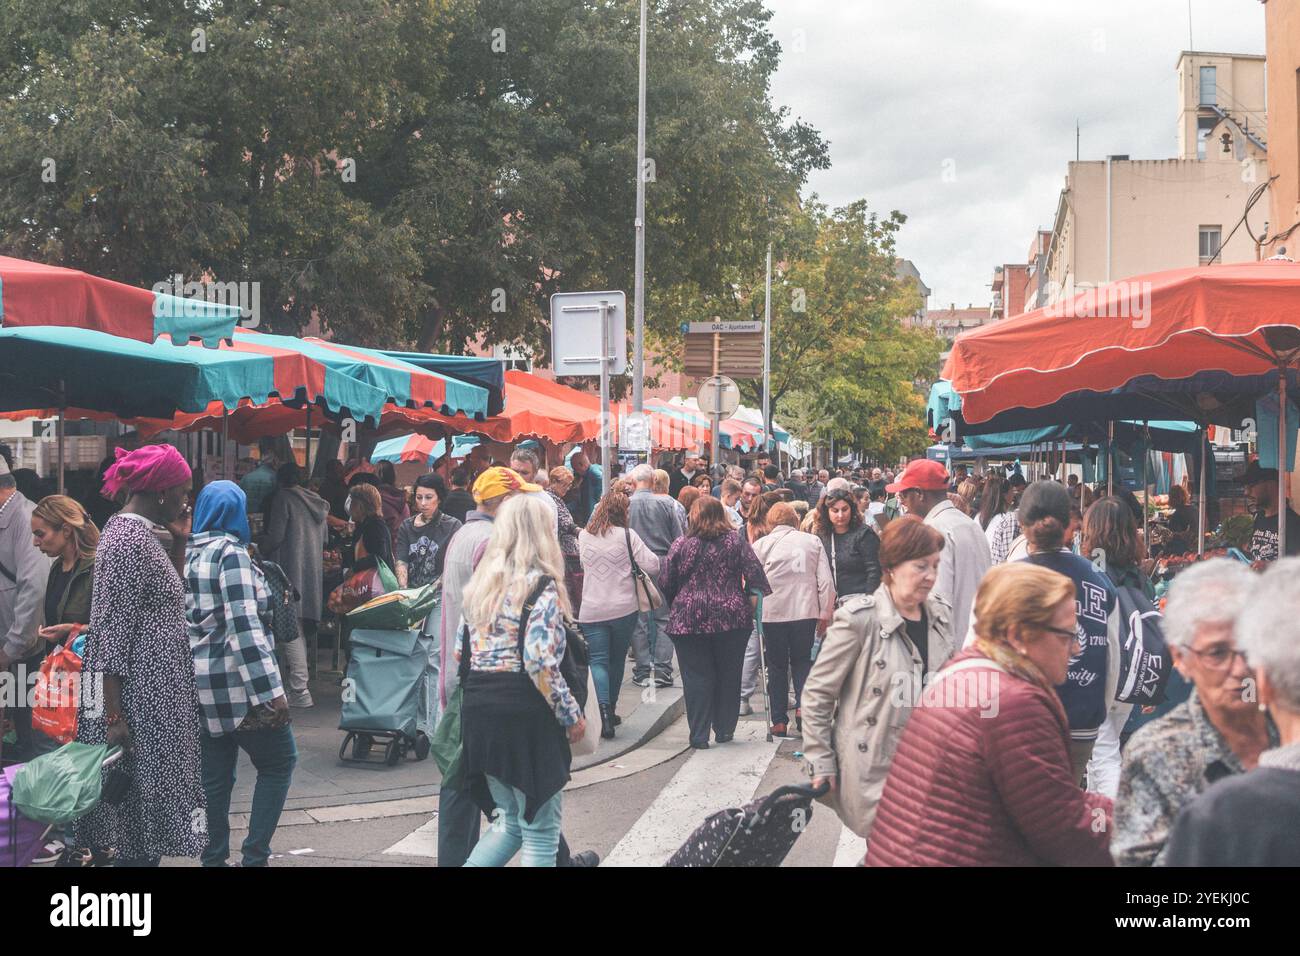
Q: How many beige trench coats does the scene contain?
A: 1